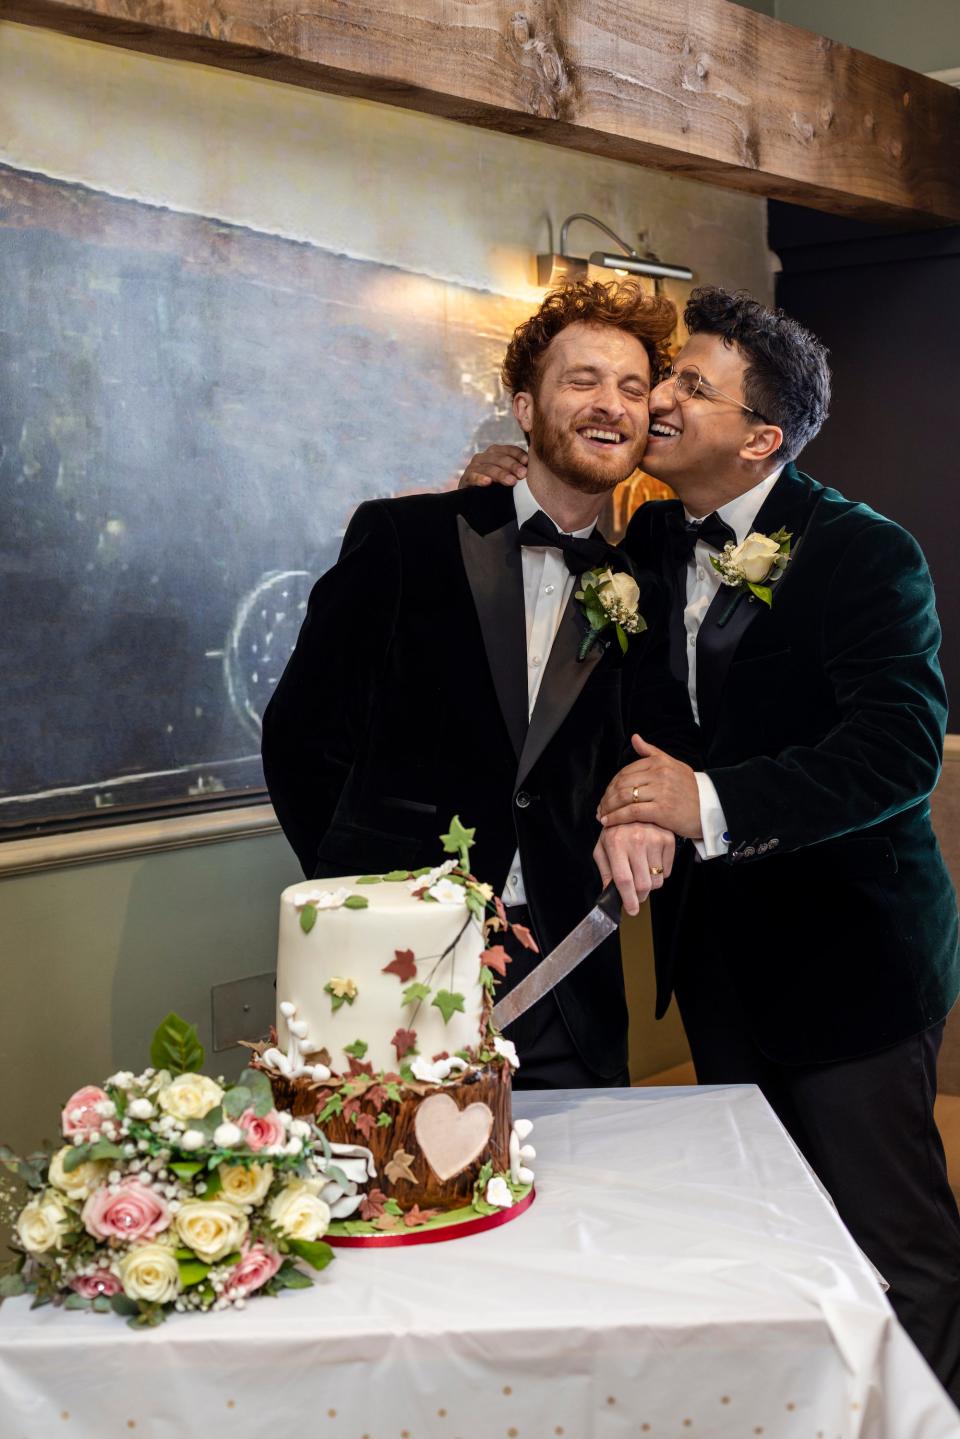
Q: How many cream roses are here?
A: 9